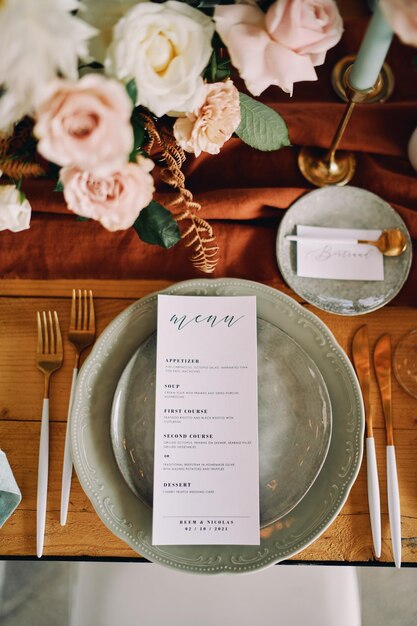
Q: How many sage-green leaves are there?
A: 1